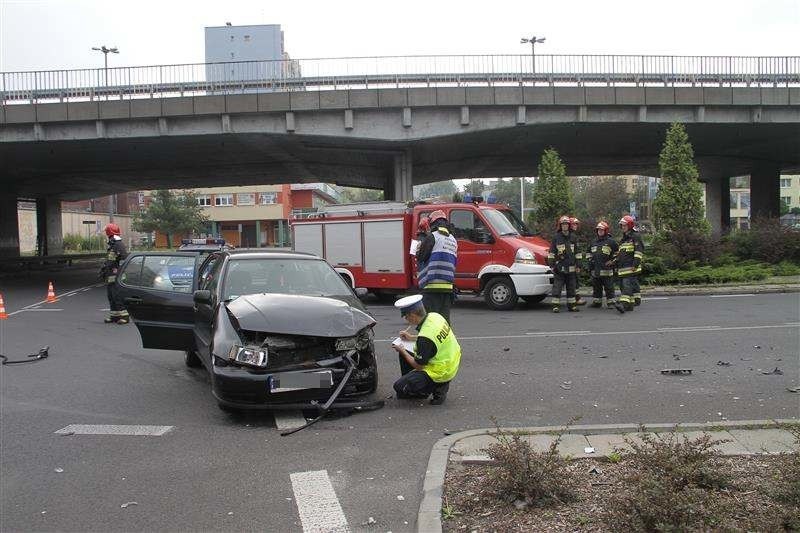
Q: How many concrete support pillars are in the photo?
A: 5